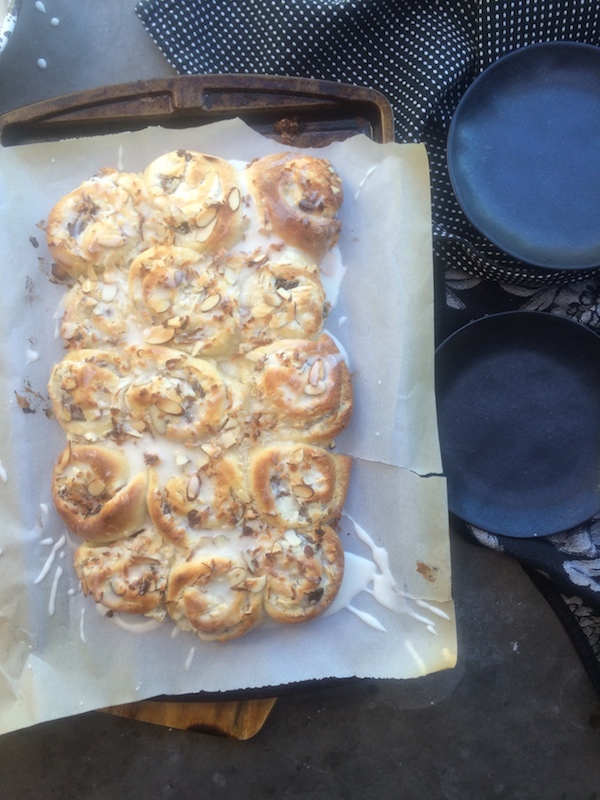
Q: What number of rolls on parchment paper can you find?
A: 15